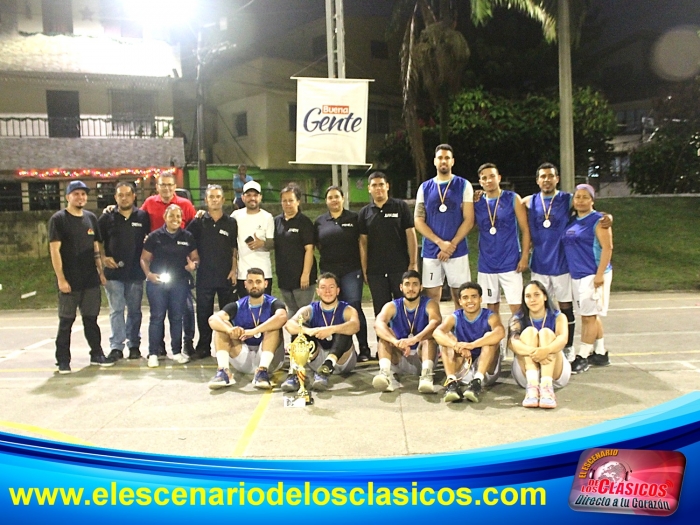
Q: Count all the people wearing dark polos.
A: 6